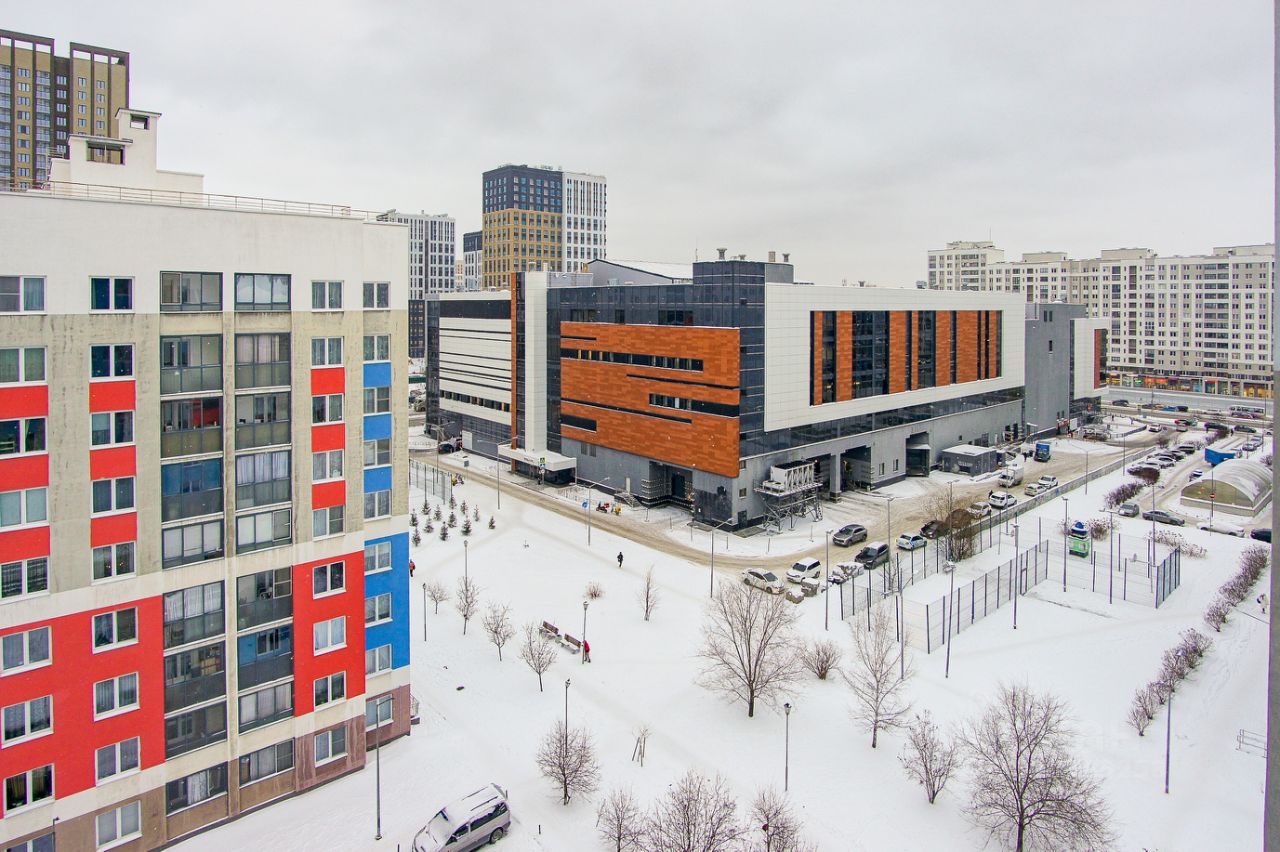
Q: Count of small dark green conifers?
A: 12